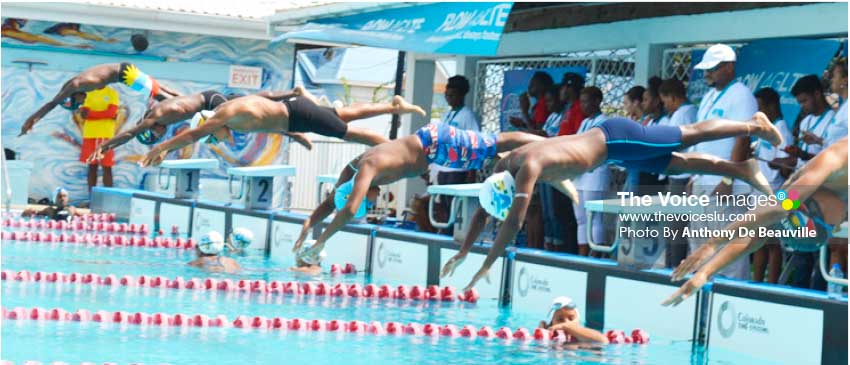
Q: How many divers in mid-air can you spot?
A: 6